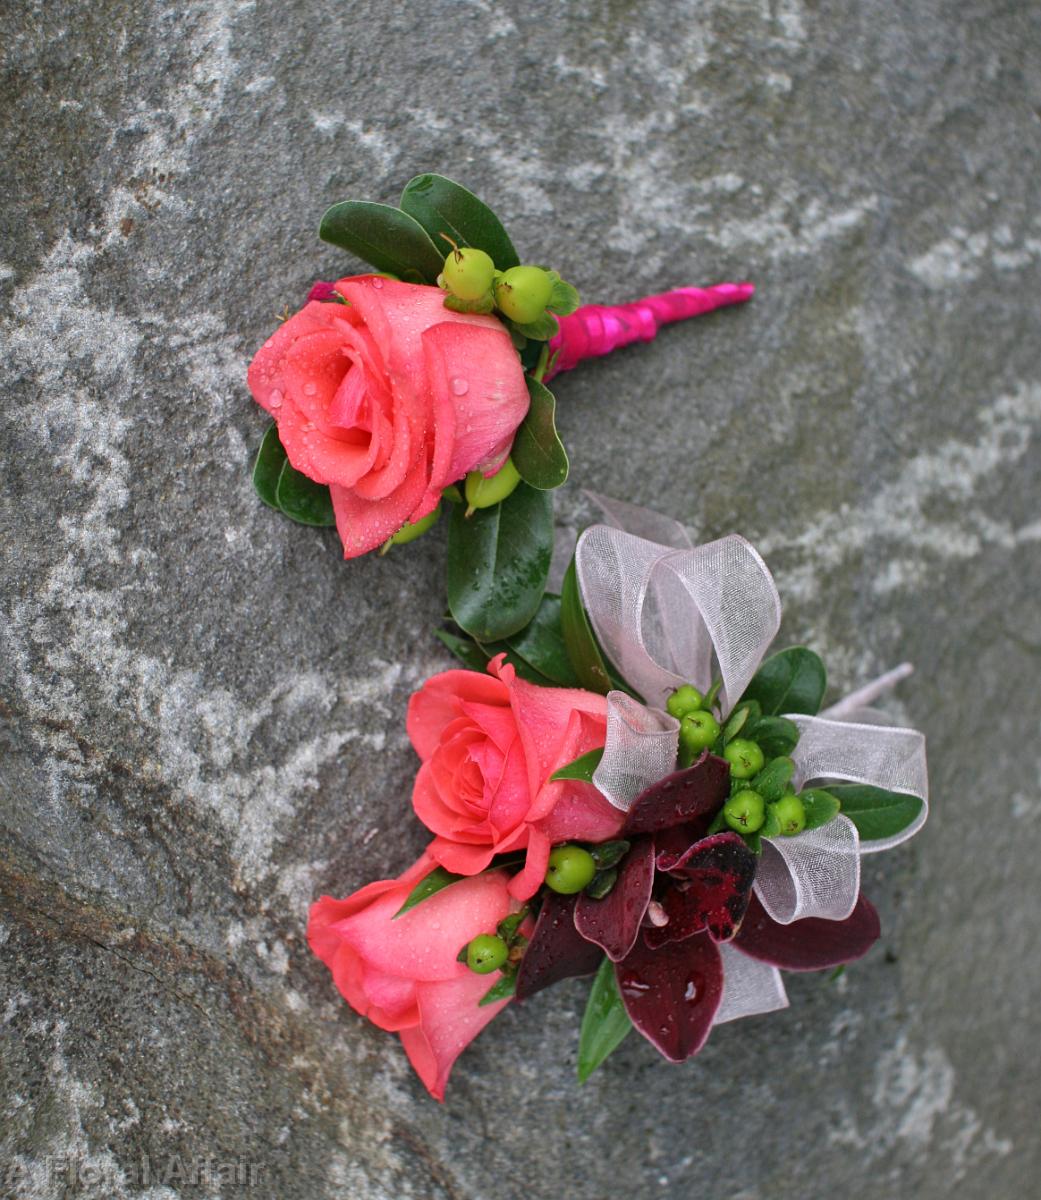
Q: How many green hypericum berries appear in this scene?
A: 11